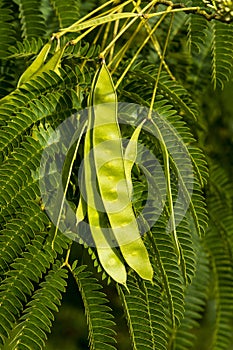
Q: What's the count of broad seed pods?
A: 2